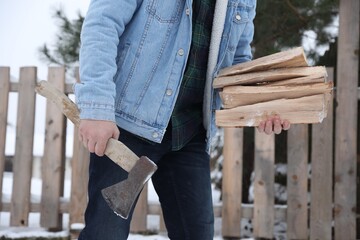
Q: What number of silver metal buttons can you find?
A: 5